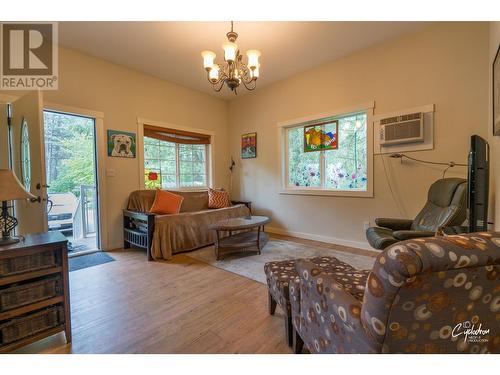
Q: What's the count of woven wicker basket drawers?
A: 3